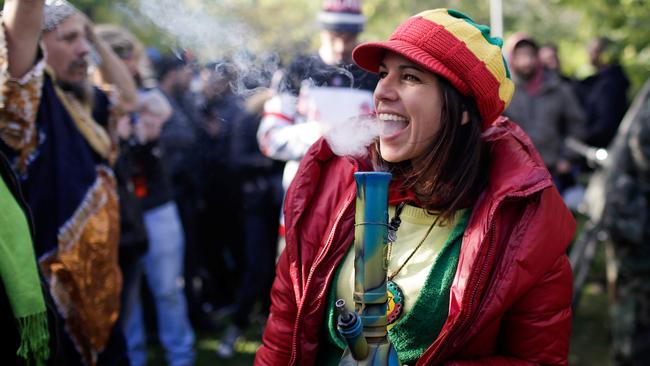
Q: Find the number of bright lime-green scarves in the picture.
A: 1